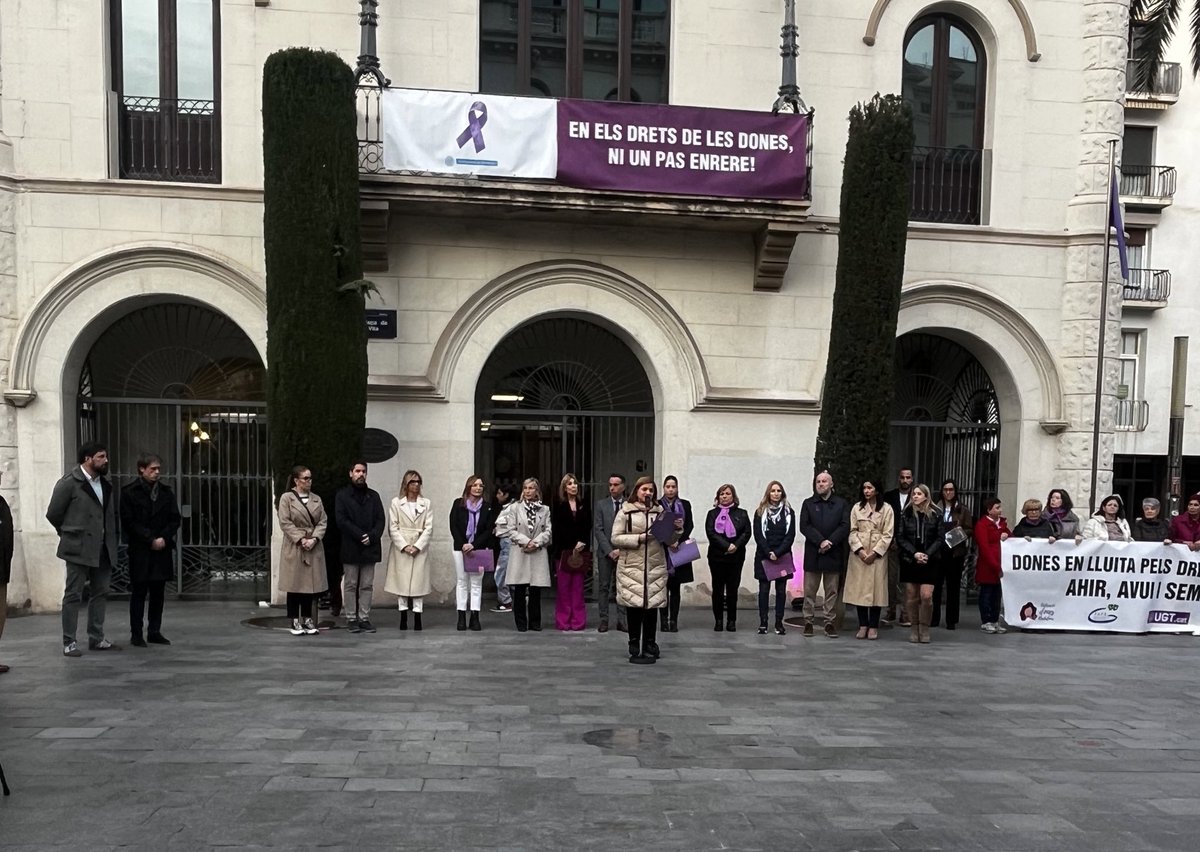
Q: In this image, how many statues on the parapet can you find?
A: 0